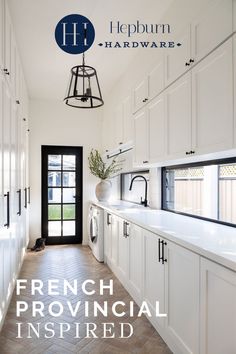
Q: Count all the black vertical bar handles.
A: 9